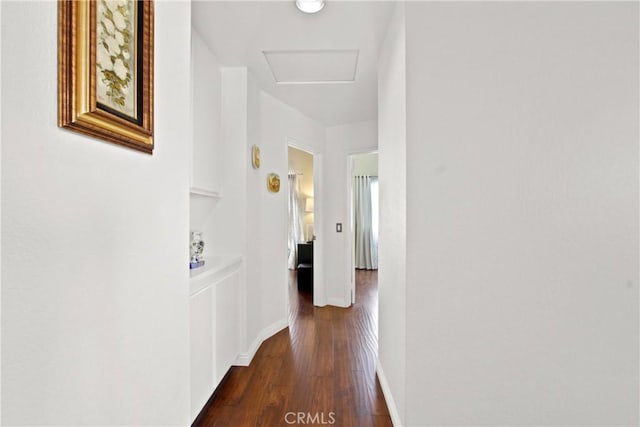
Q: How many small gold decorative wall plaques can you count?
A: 2